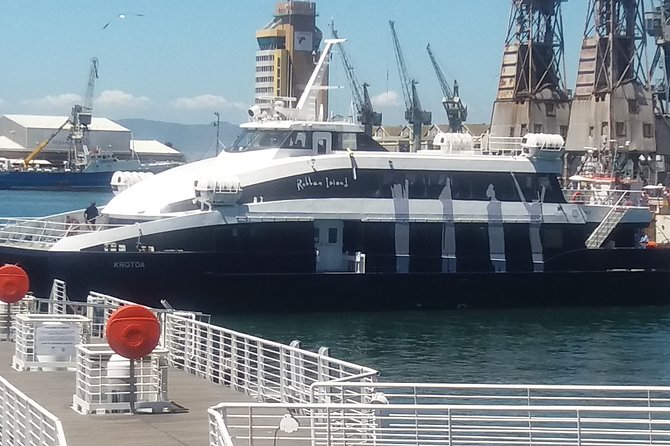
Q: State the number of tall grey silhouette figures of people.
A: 4